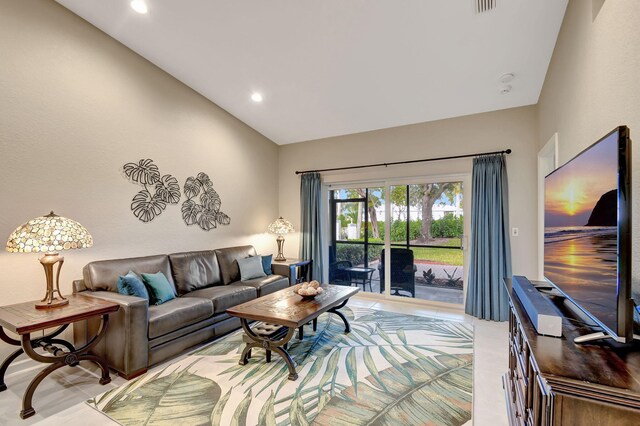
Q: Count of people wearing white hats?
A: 0